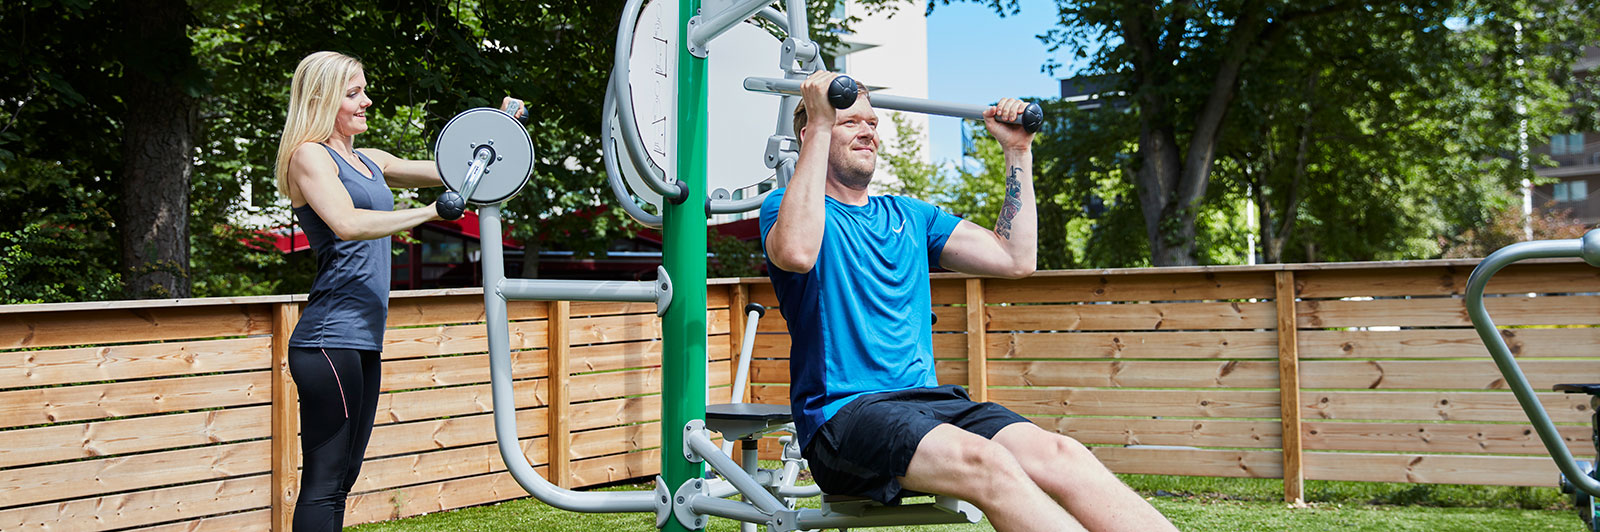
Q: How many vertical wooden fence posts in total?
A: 5